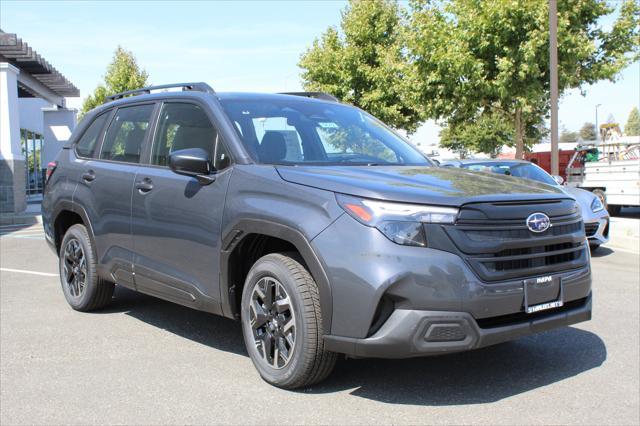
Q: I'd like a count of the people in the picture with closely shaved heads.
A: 0